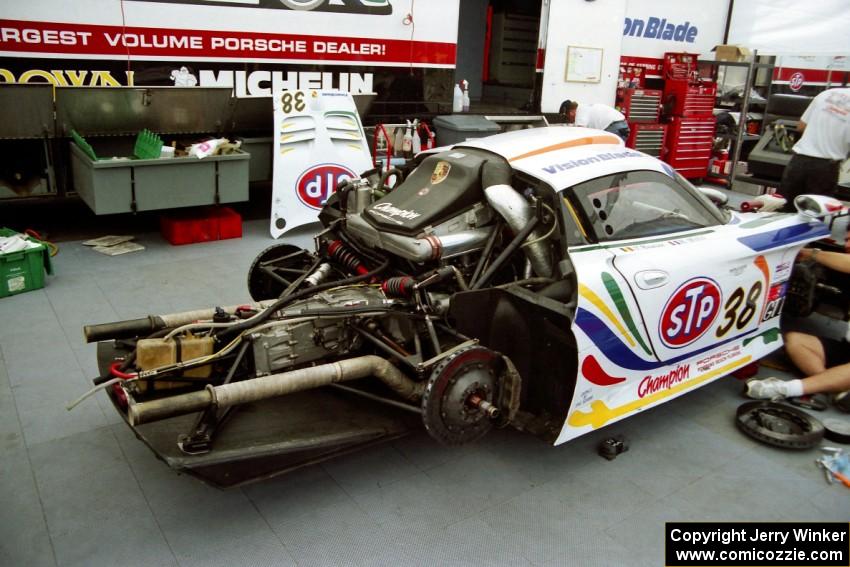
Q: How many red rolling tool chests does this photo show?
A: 2